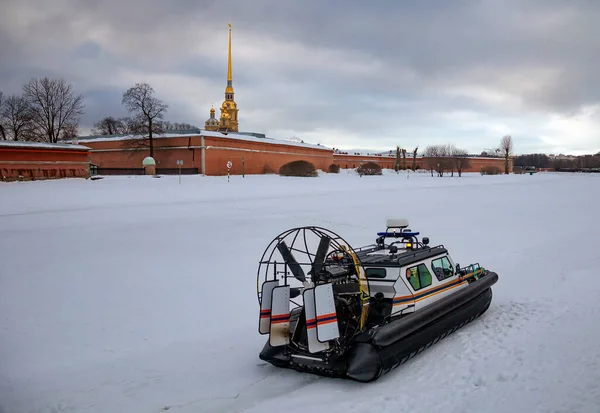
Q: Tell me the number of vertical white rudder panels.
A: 4